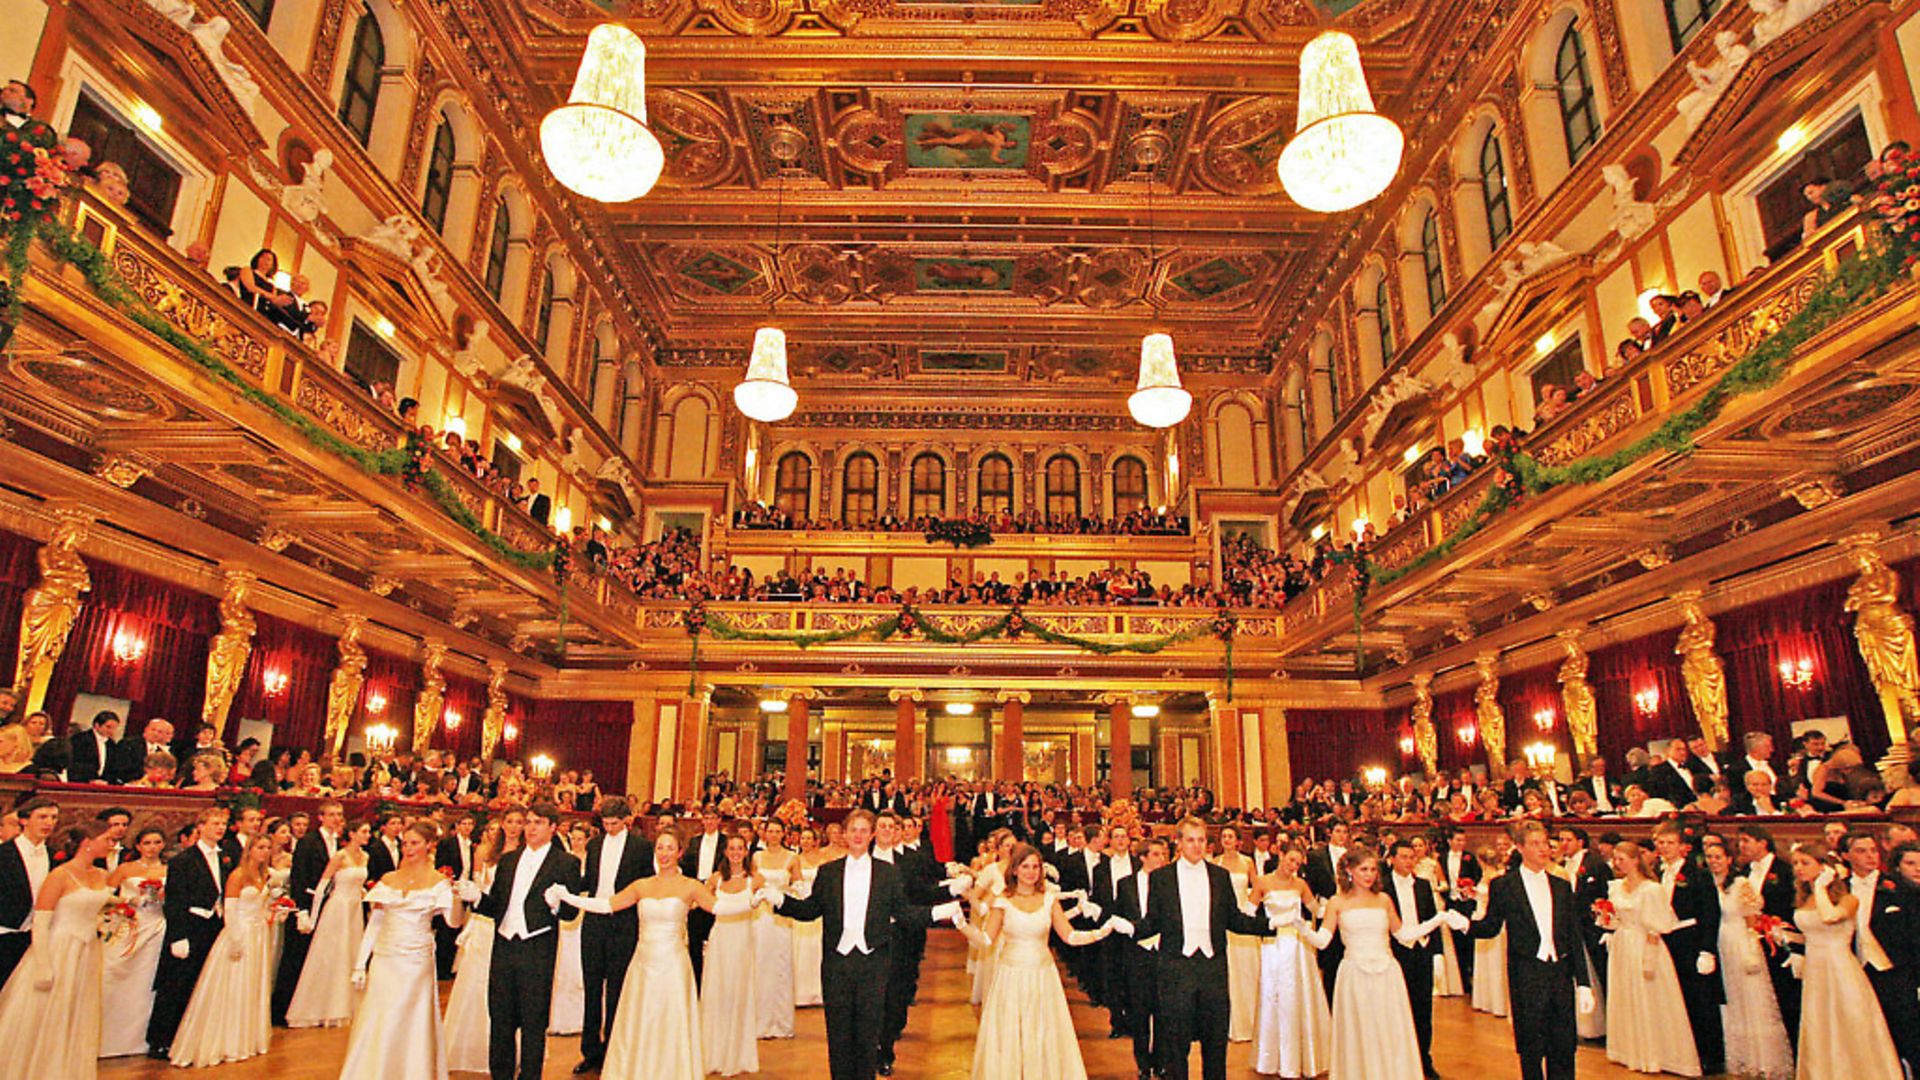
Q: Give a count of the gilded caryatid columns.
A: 10